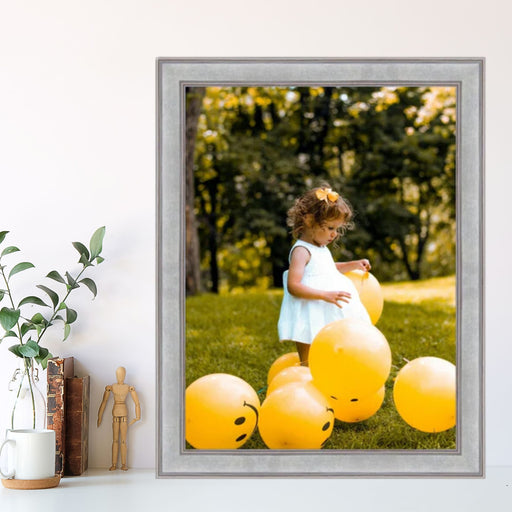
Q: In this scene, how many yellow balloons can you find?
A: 8